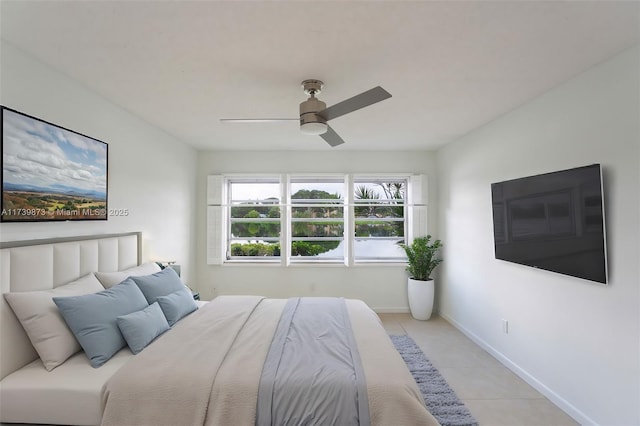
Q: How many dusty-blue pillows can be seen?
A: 4